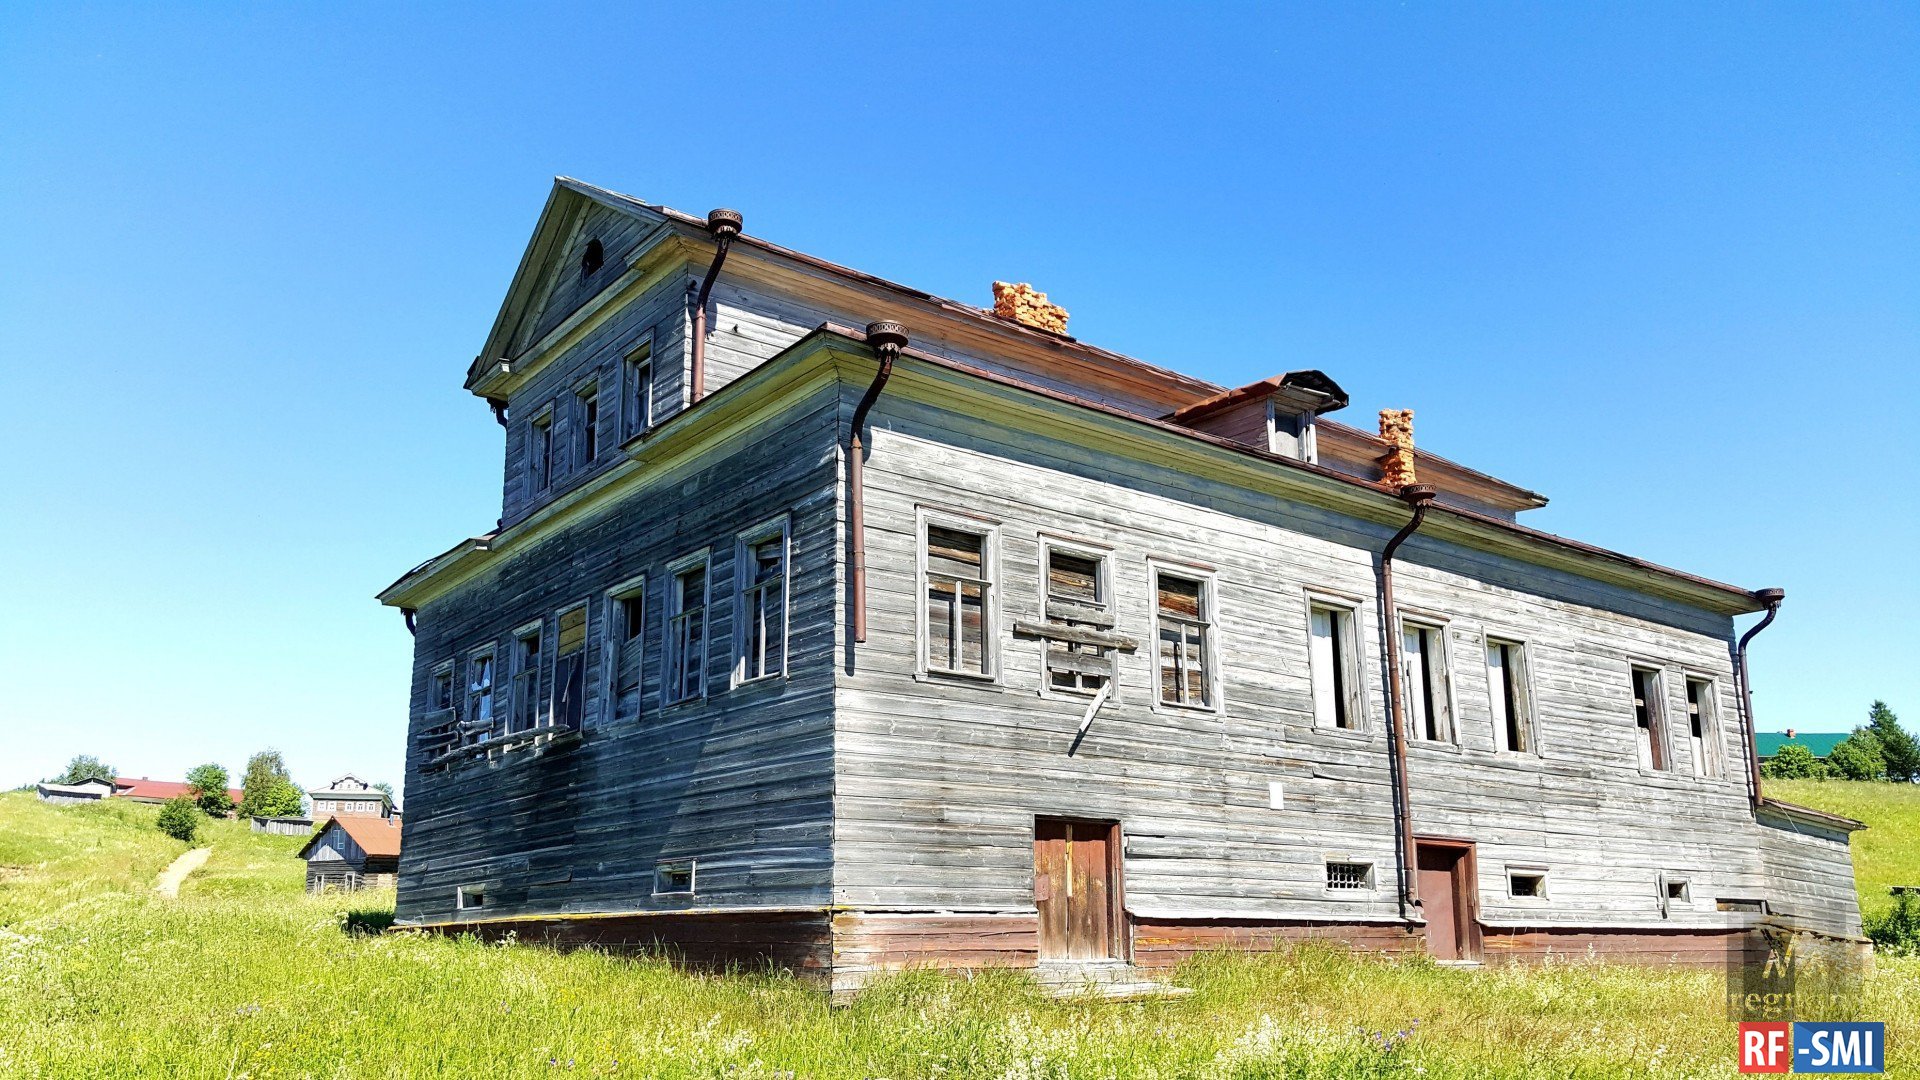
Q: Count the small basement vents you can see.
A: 5